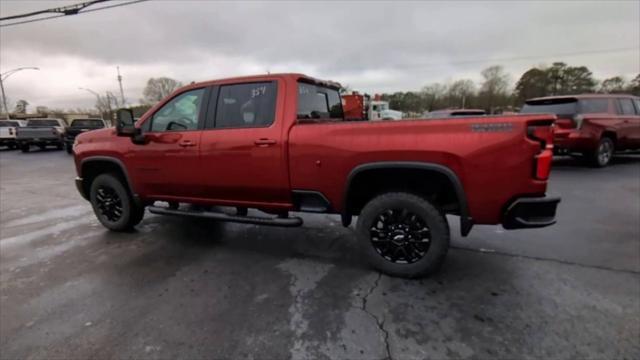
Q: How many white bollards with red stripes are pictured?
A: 0